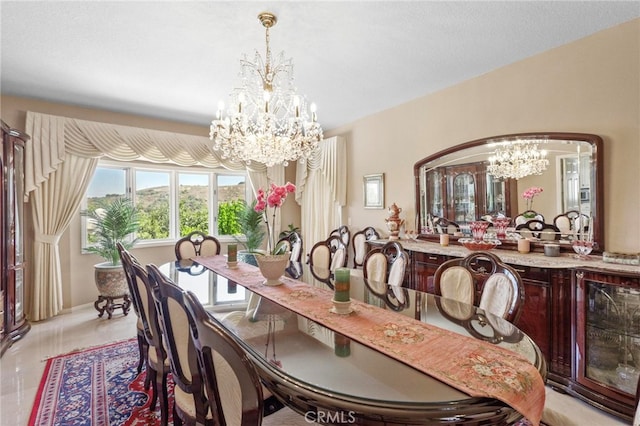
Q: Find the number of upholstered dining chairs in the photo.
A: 11